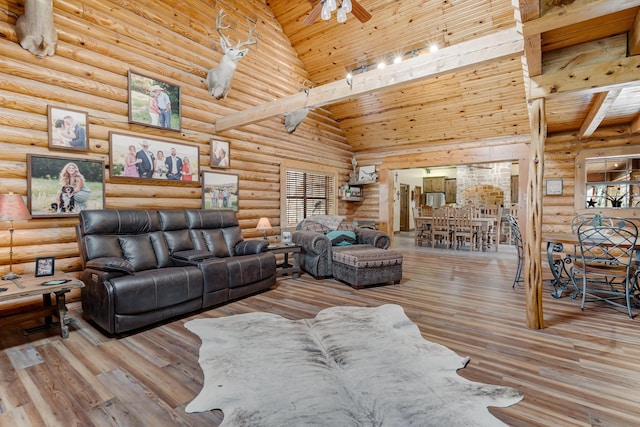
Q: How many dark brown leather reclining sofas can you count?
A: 1